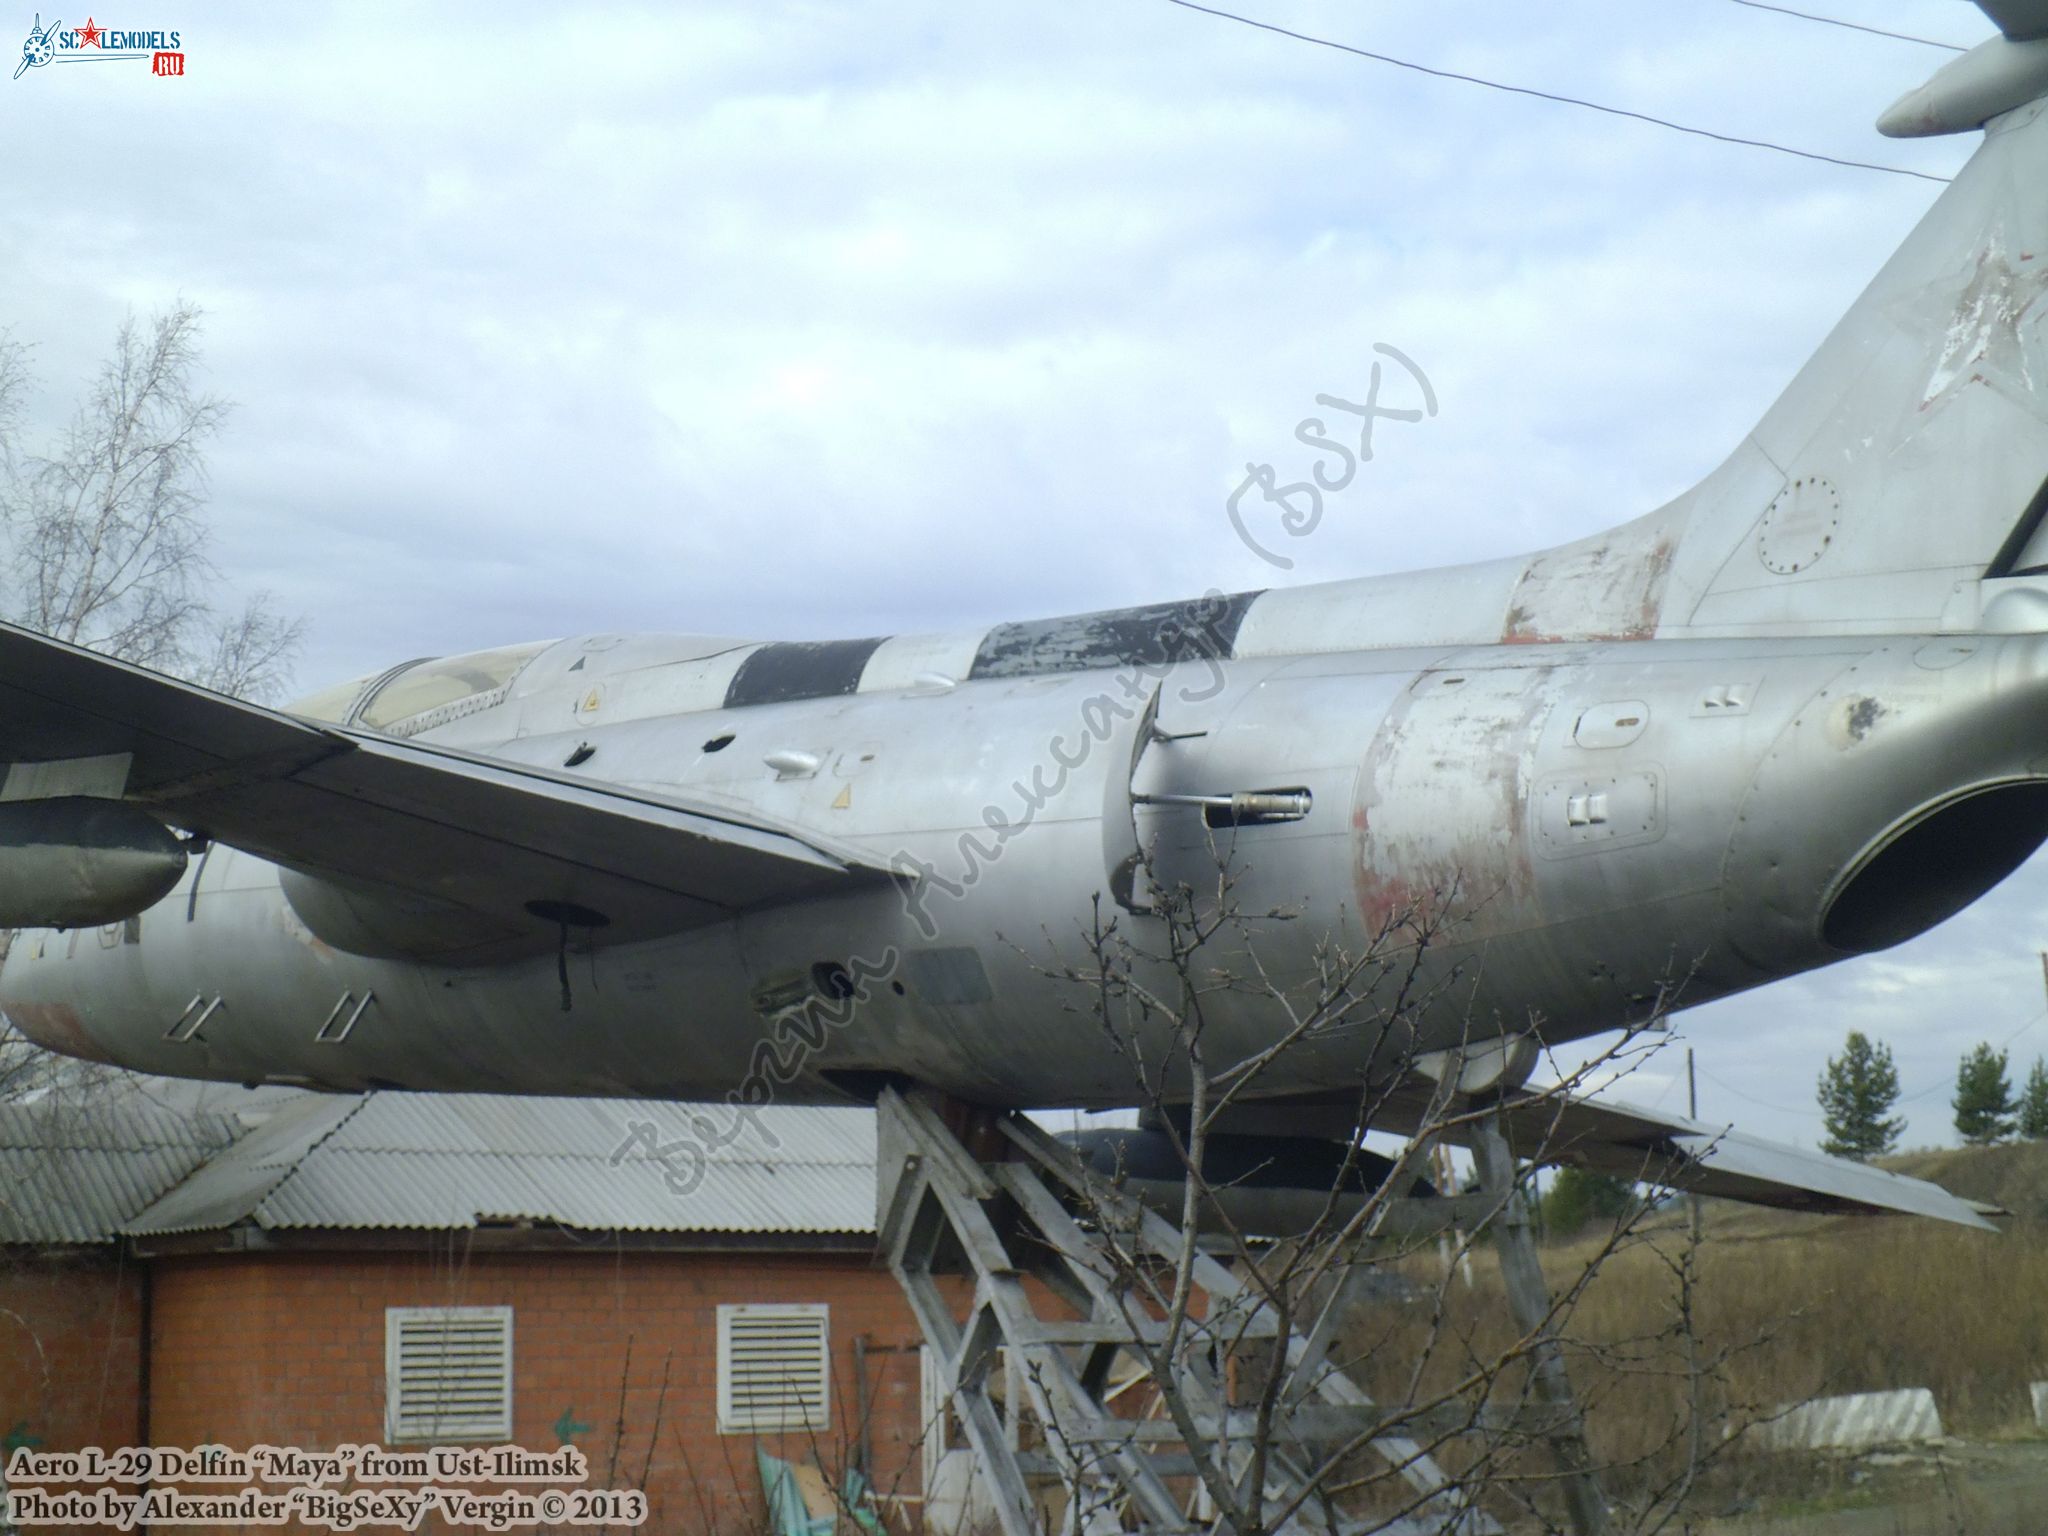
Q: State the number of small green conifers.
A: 3